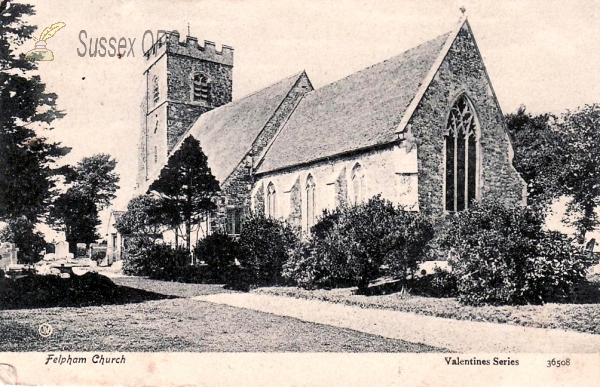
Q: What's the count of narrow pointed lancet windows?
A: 3